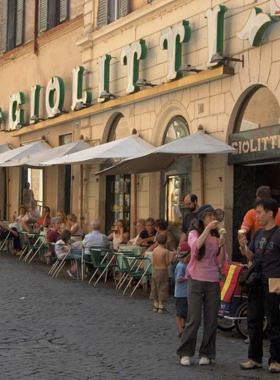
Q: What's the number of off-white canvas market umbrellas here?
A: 5